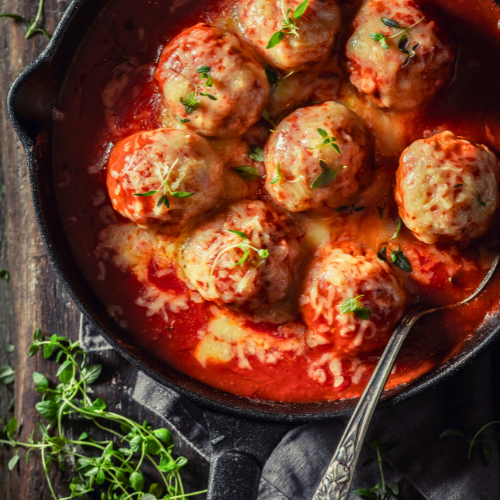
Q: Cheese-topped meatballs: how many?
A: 8